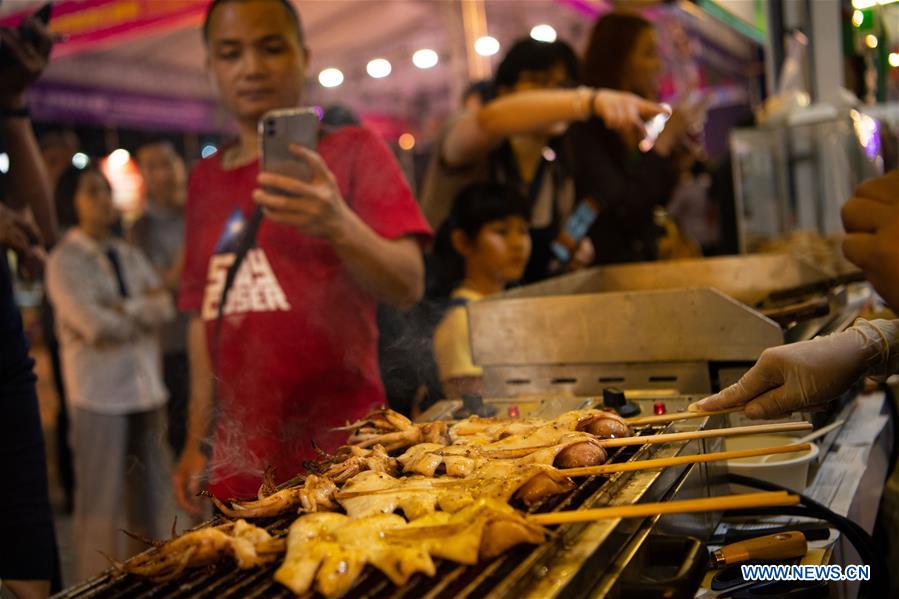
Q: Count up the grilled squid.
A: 4